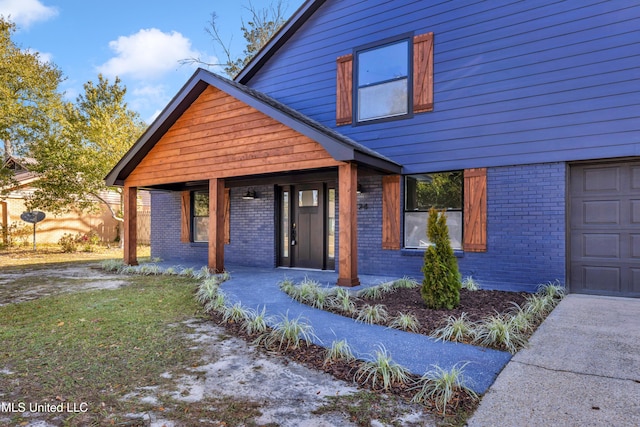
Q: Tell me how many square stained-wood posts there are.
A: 3